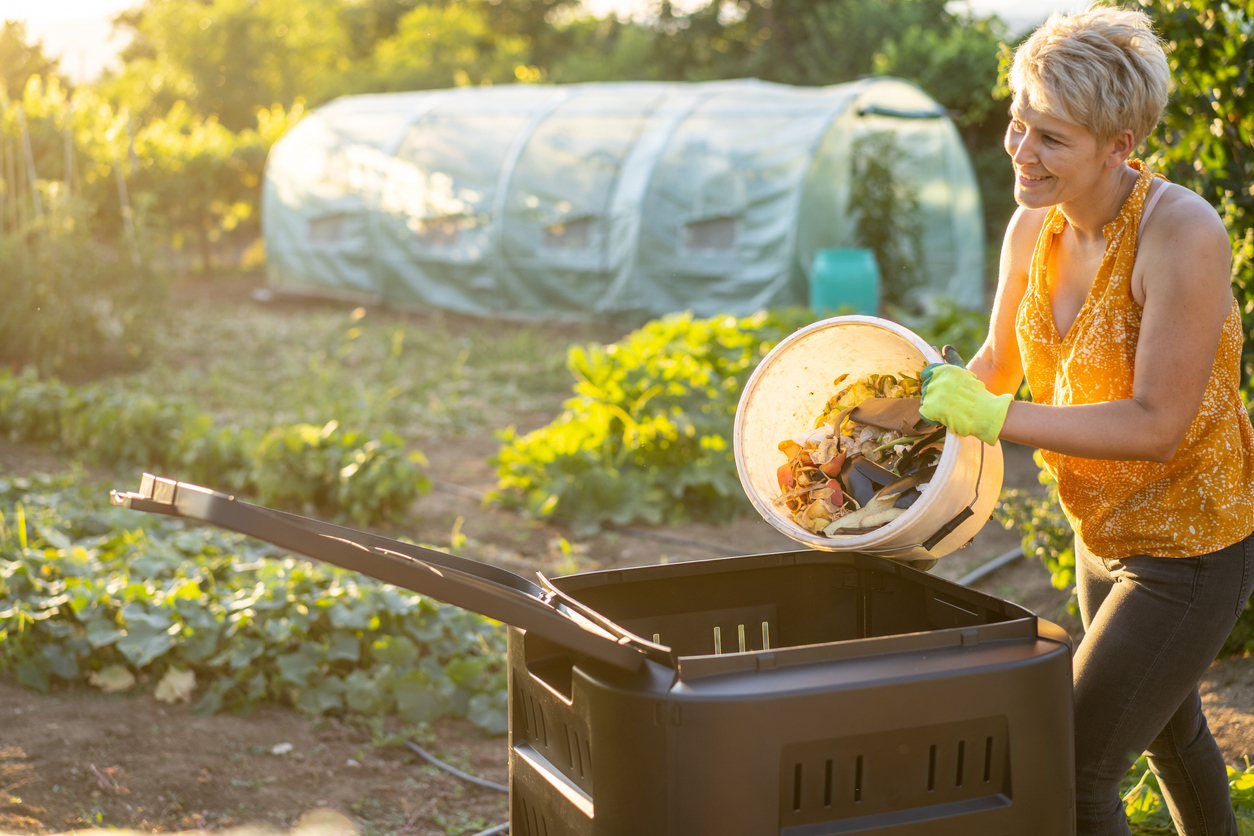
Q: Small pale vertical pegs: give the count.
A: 4